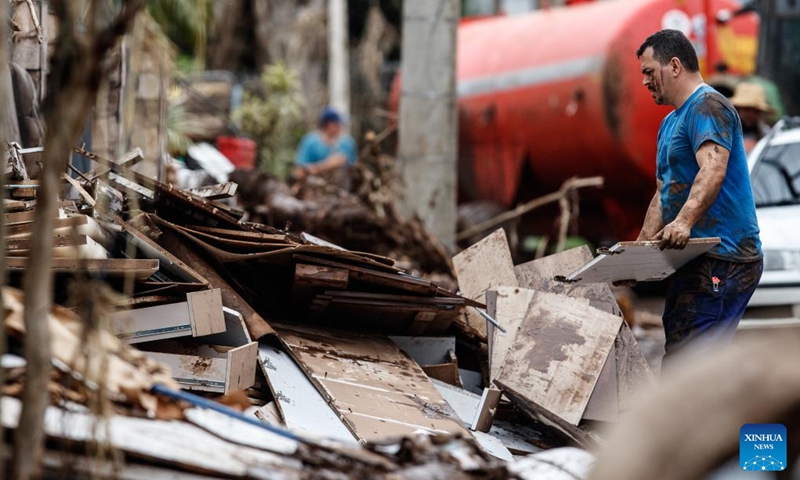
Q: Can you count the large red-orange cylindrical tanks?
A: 1